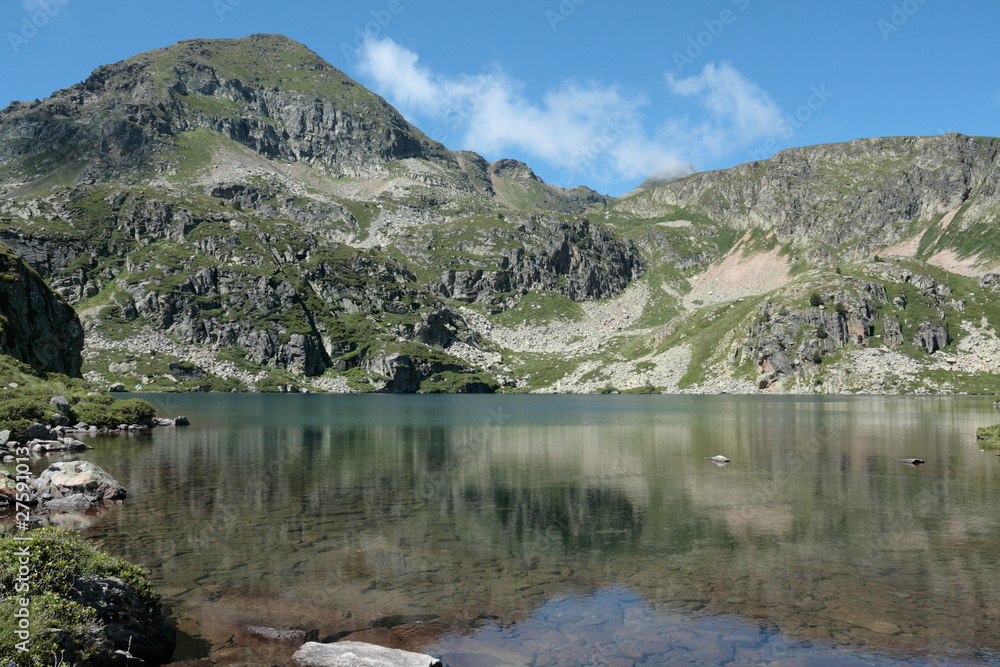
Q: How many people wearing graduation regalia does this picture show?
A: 0